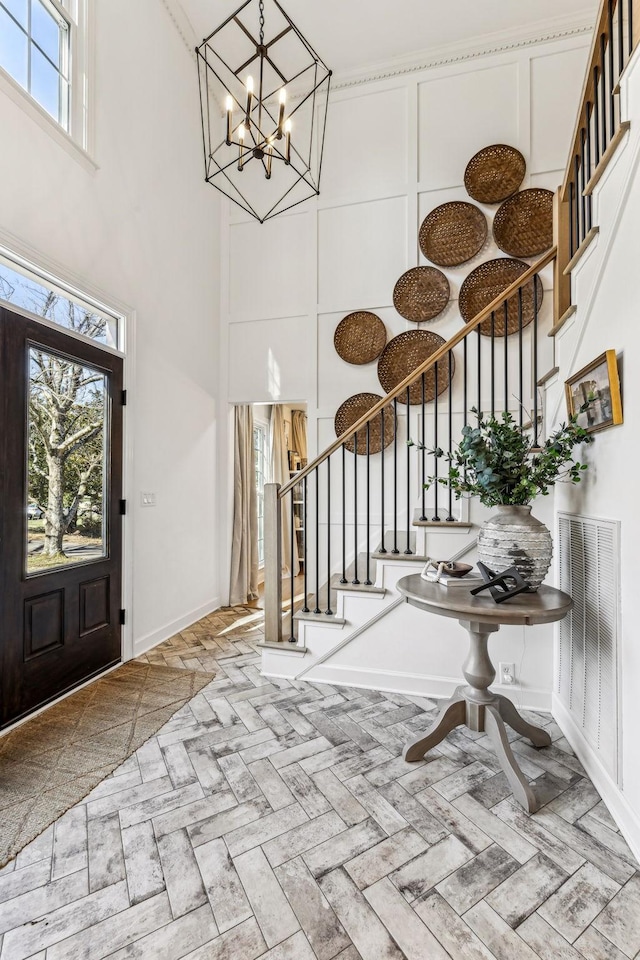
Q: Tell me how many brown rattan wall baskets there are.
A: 8